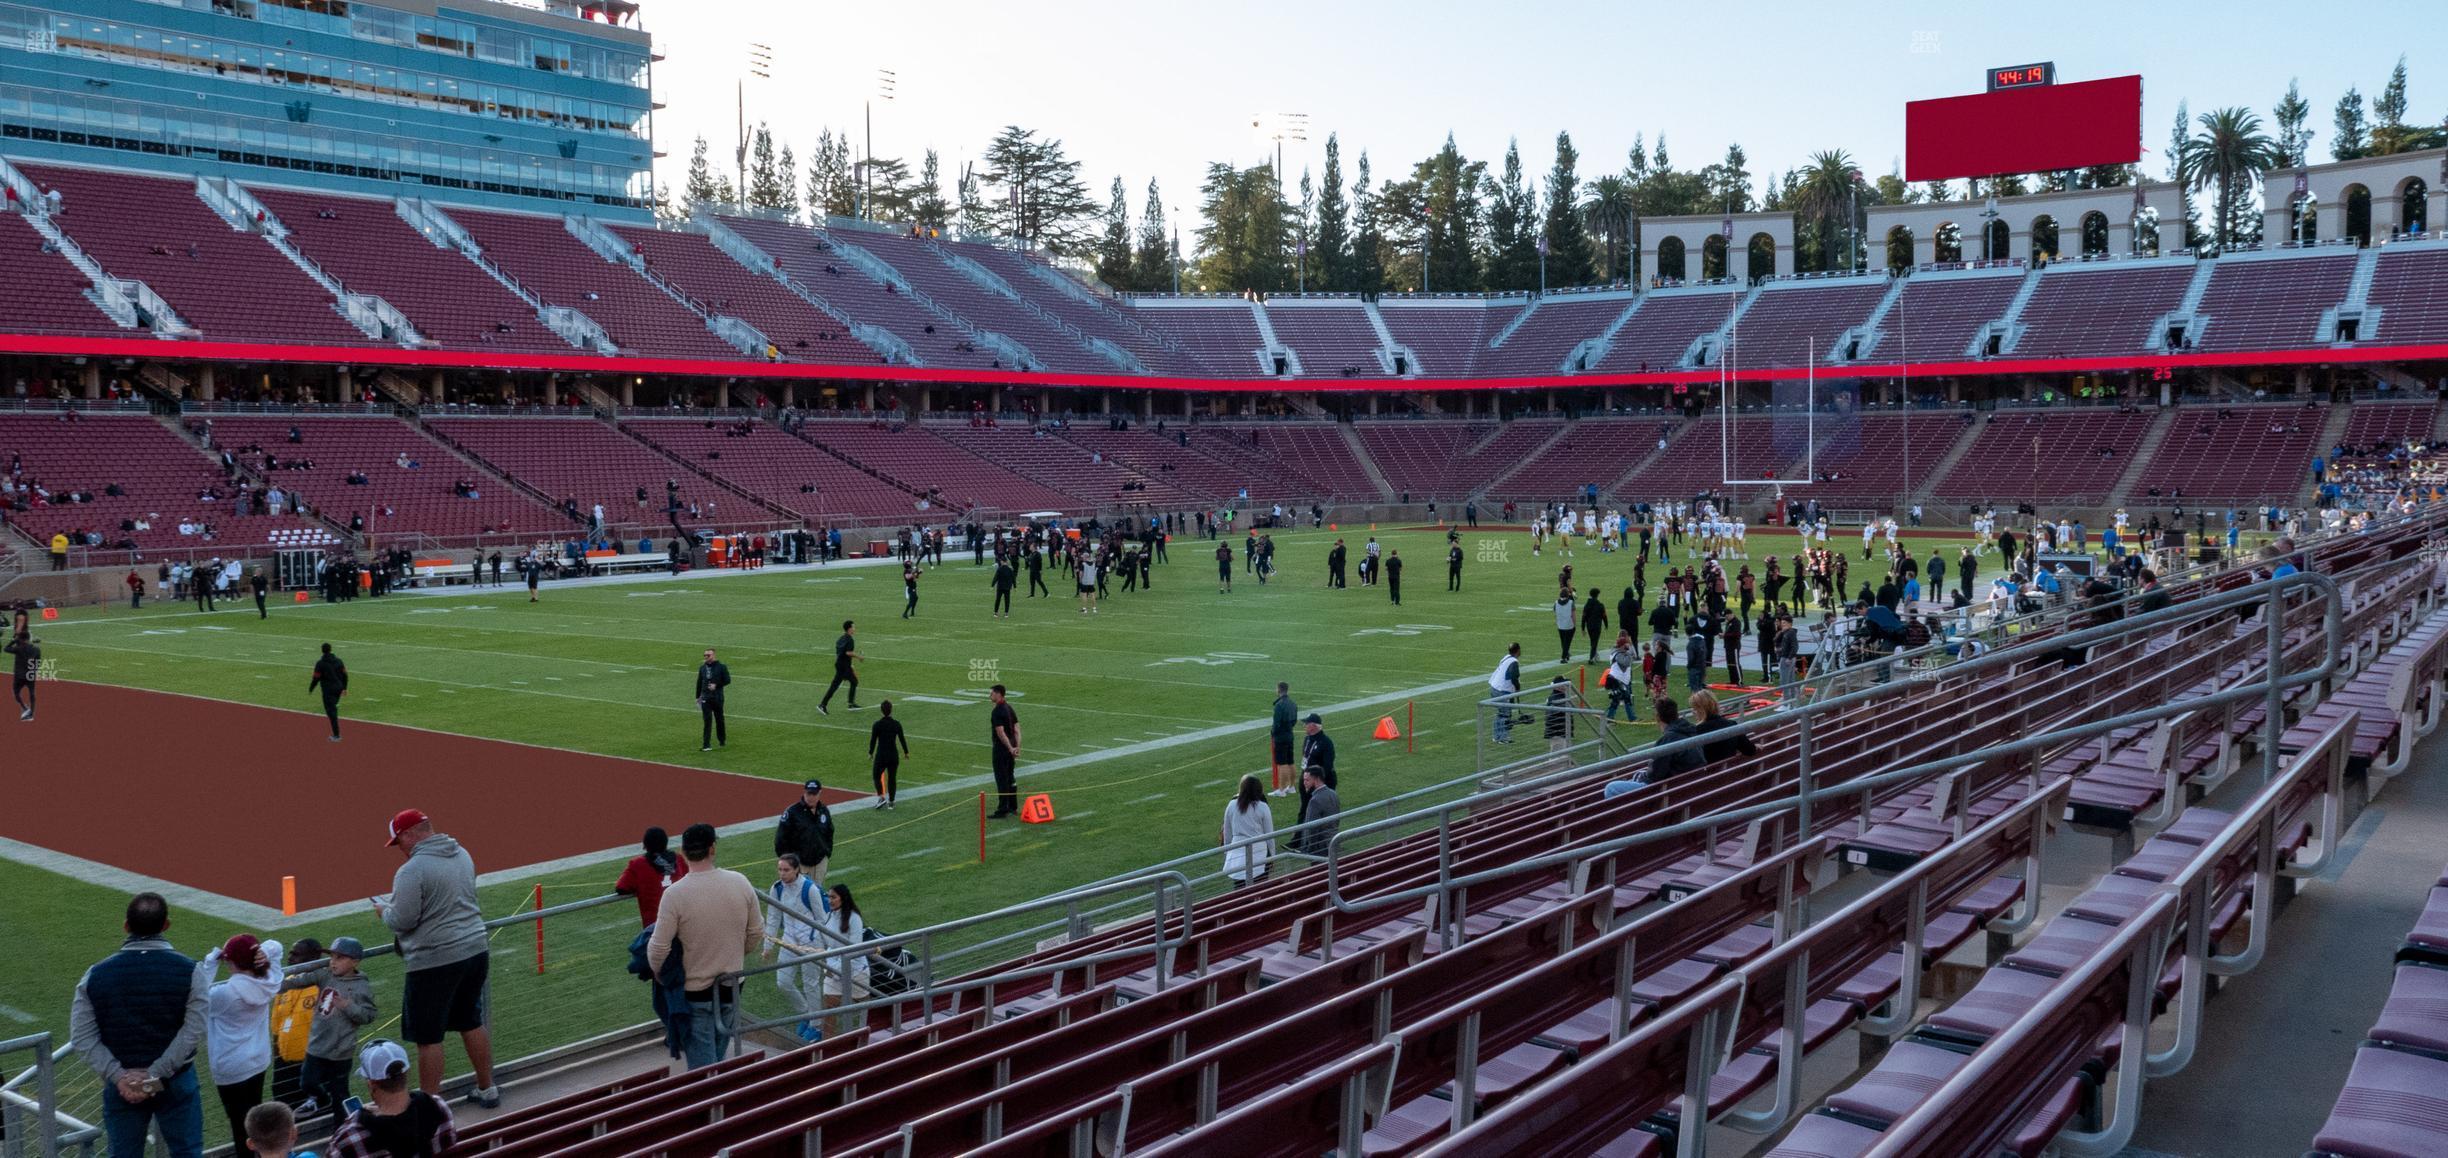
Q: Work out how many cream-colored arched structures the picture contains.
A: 3